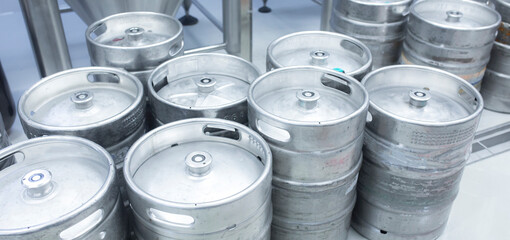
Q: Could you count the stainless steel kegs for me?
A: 11